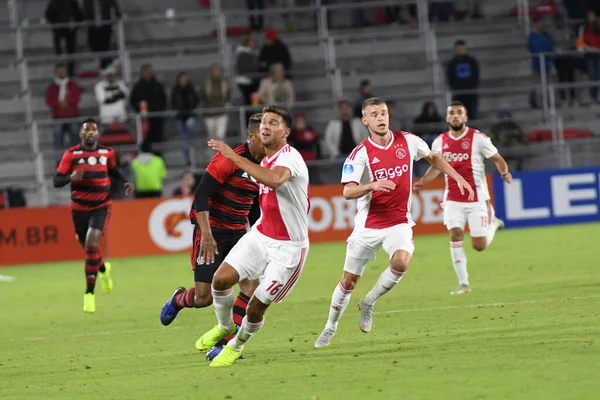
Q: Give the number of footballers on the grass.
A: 5